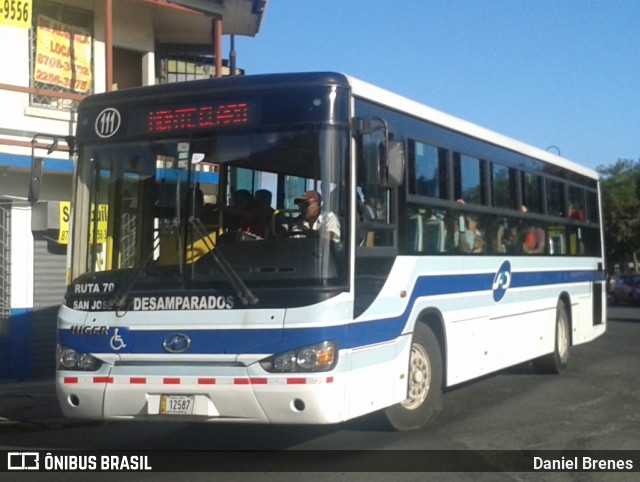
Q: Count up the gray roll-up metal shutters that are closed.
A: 1